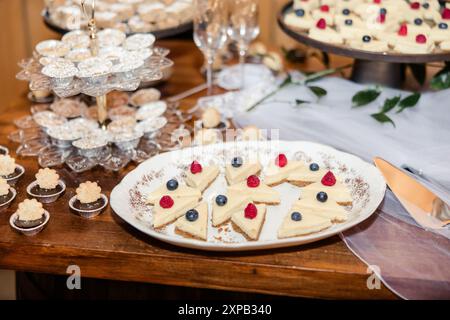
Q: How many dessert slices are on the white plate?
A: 13